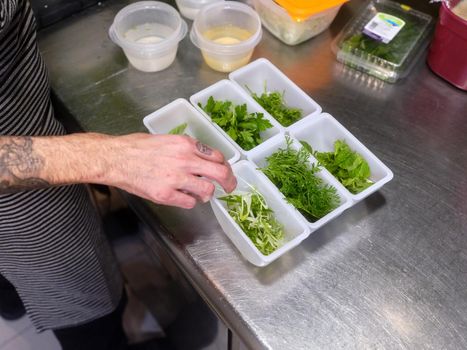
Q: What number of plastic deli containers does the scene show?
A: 3